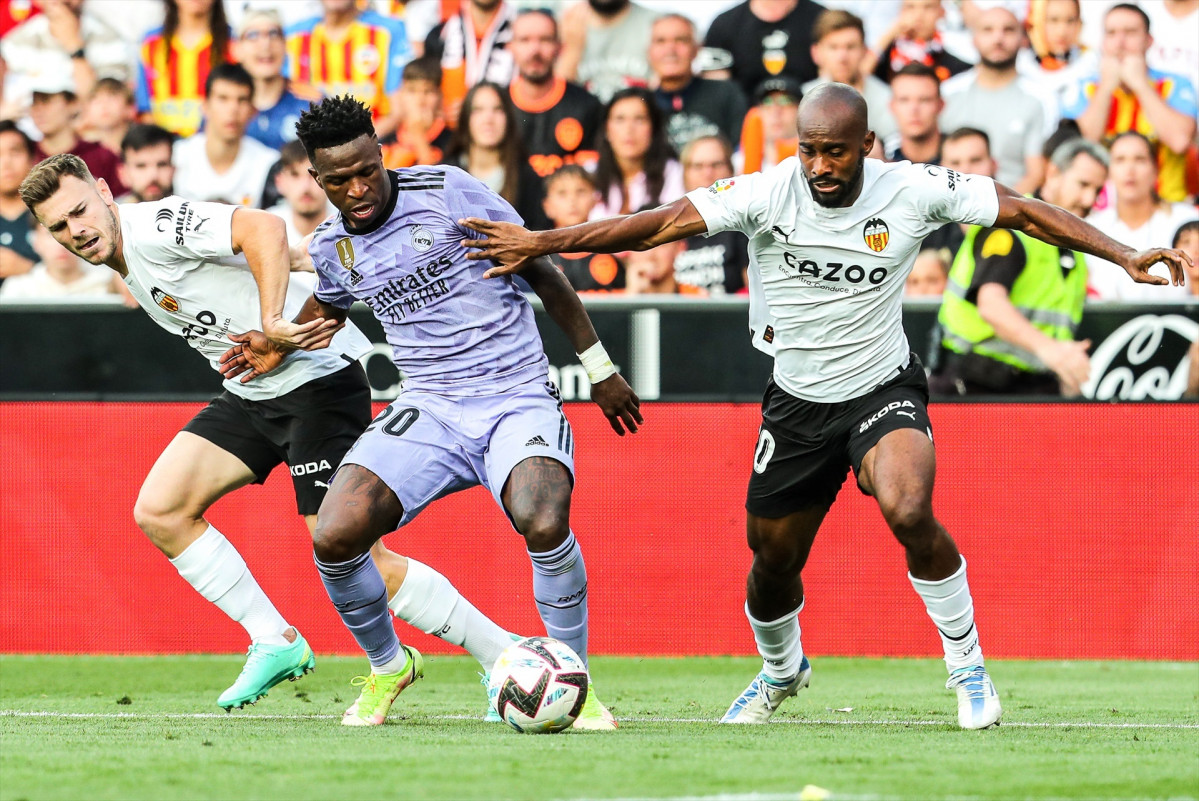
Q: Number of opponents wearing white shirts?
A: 2